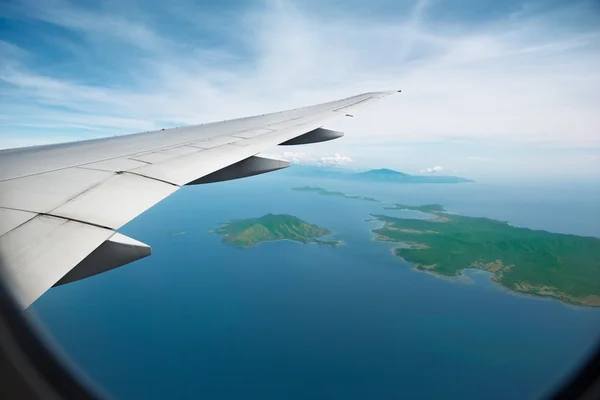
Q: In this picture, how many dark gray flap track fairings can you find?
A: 3